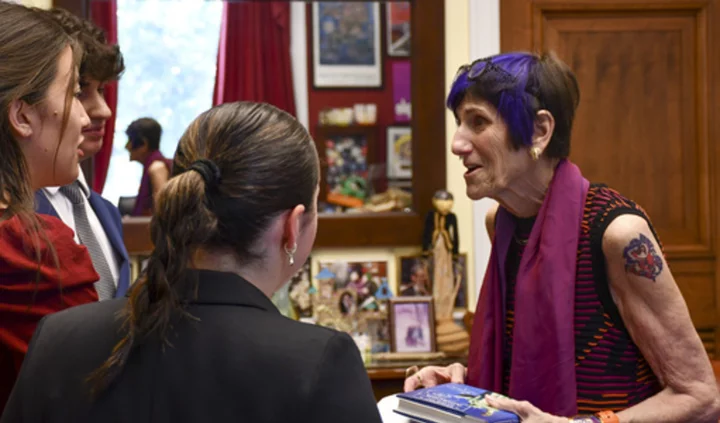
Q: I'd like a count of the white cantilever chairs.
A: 0